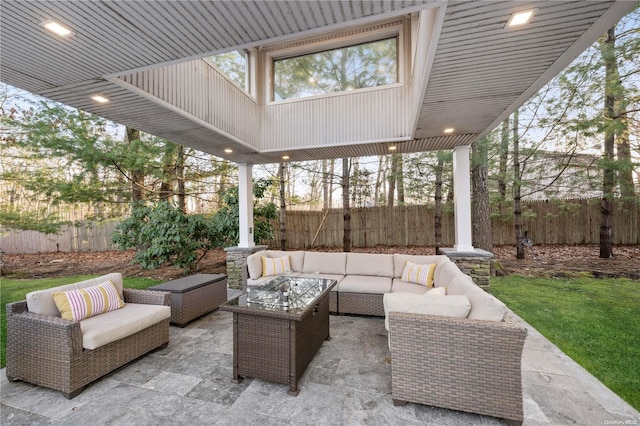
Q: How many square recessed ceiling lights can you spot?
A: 7